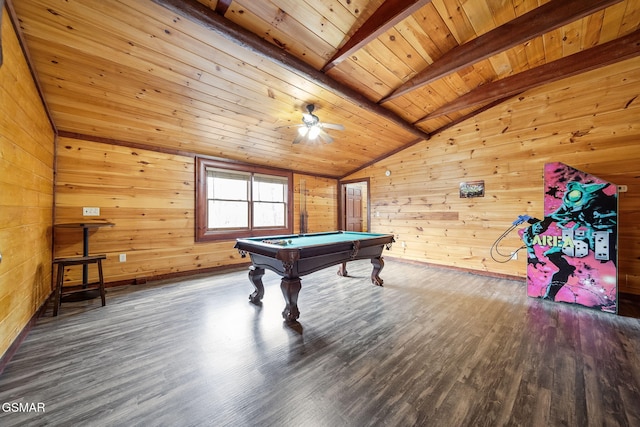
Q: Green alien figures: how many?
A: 1